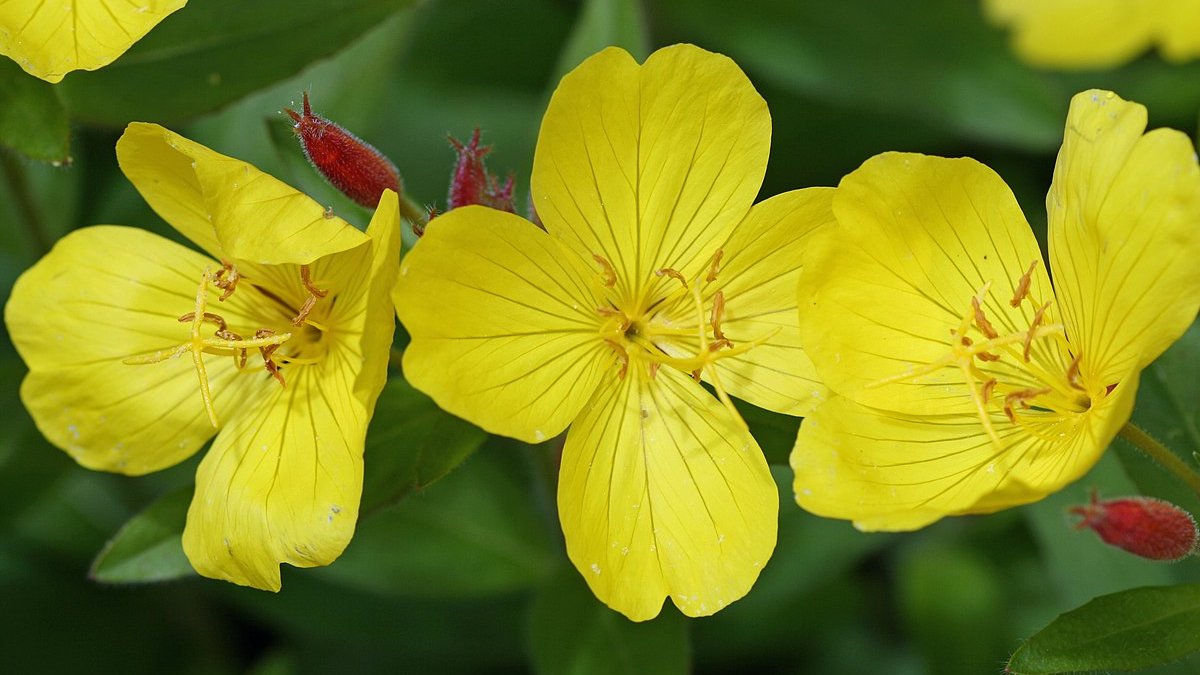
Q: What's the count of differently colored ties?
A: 0